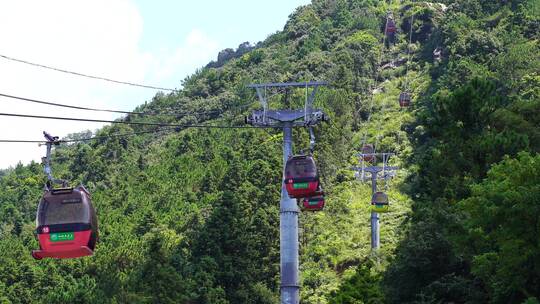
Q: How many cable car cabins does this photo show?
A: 7